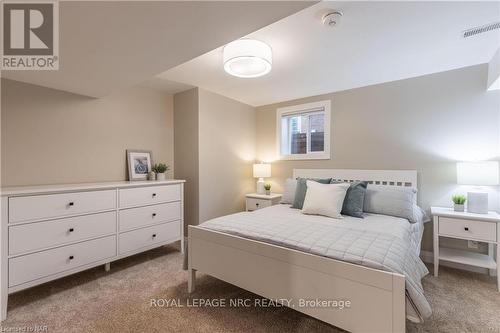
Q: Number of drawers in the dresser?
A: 6